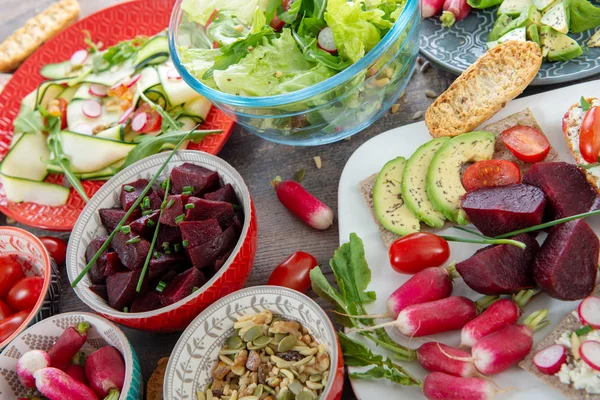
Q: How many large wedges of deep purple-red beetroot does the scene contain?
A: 4